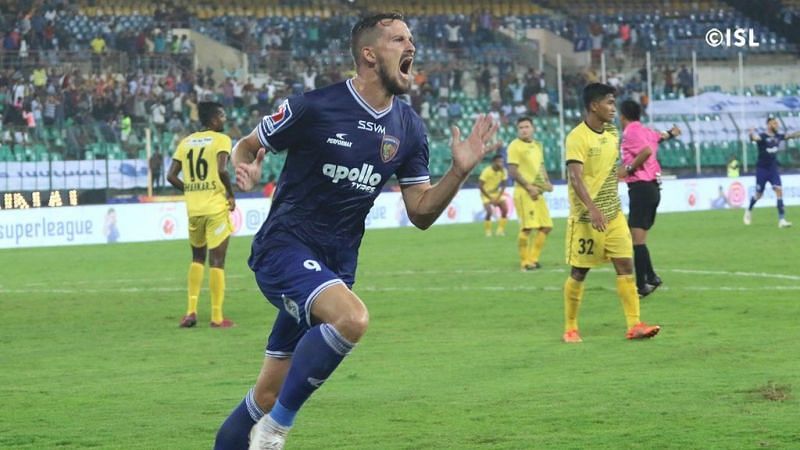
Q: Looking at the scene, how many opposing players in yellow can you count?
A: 4